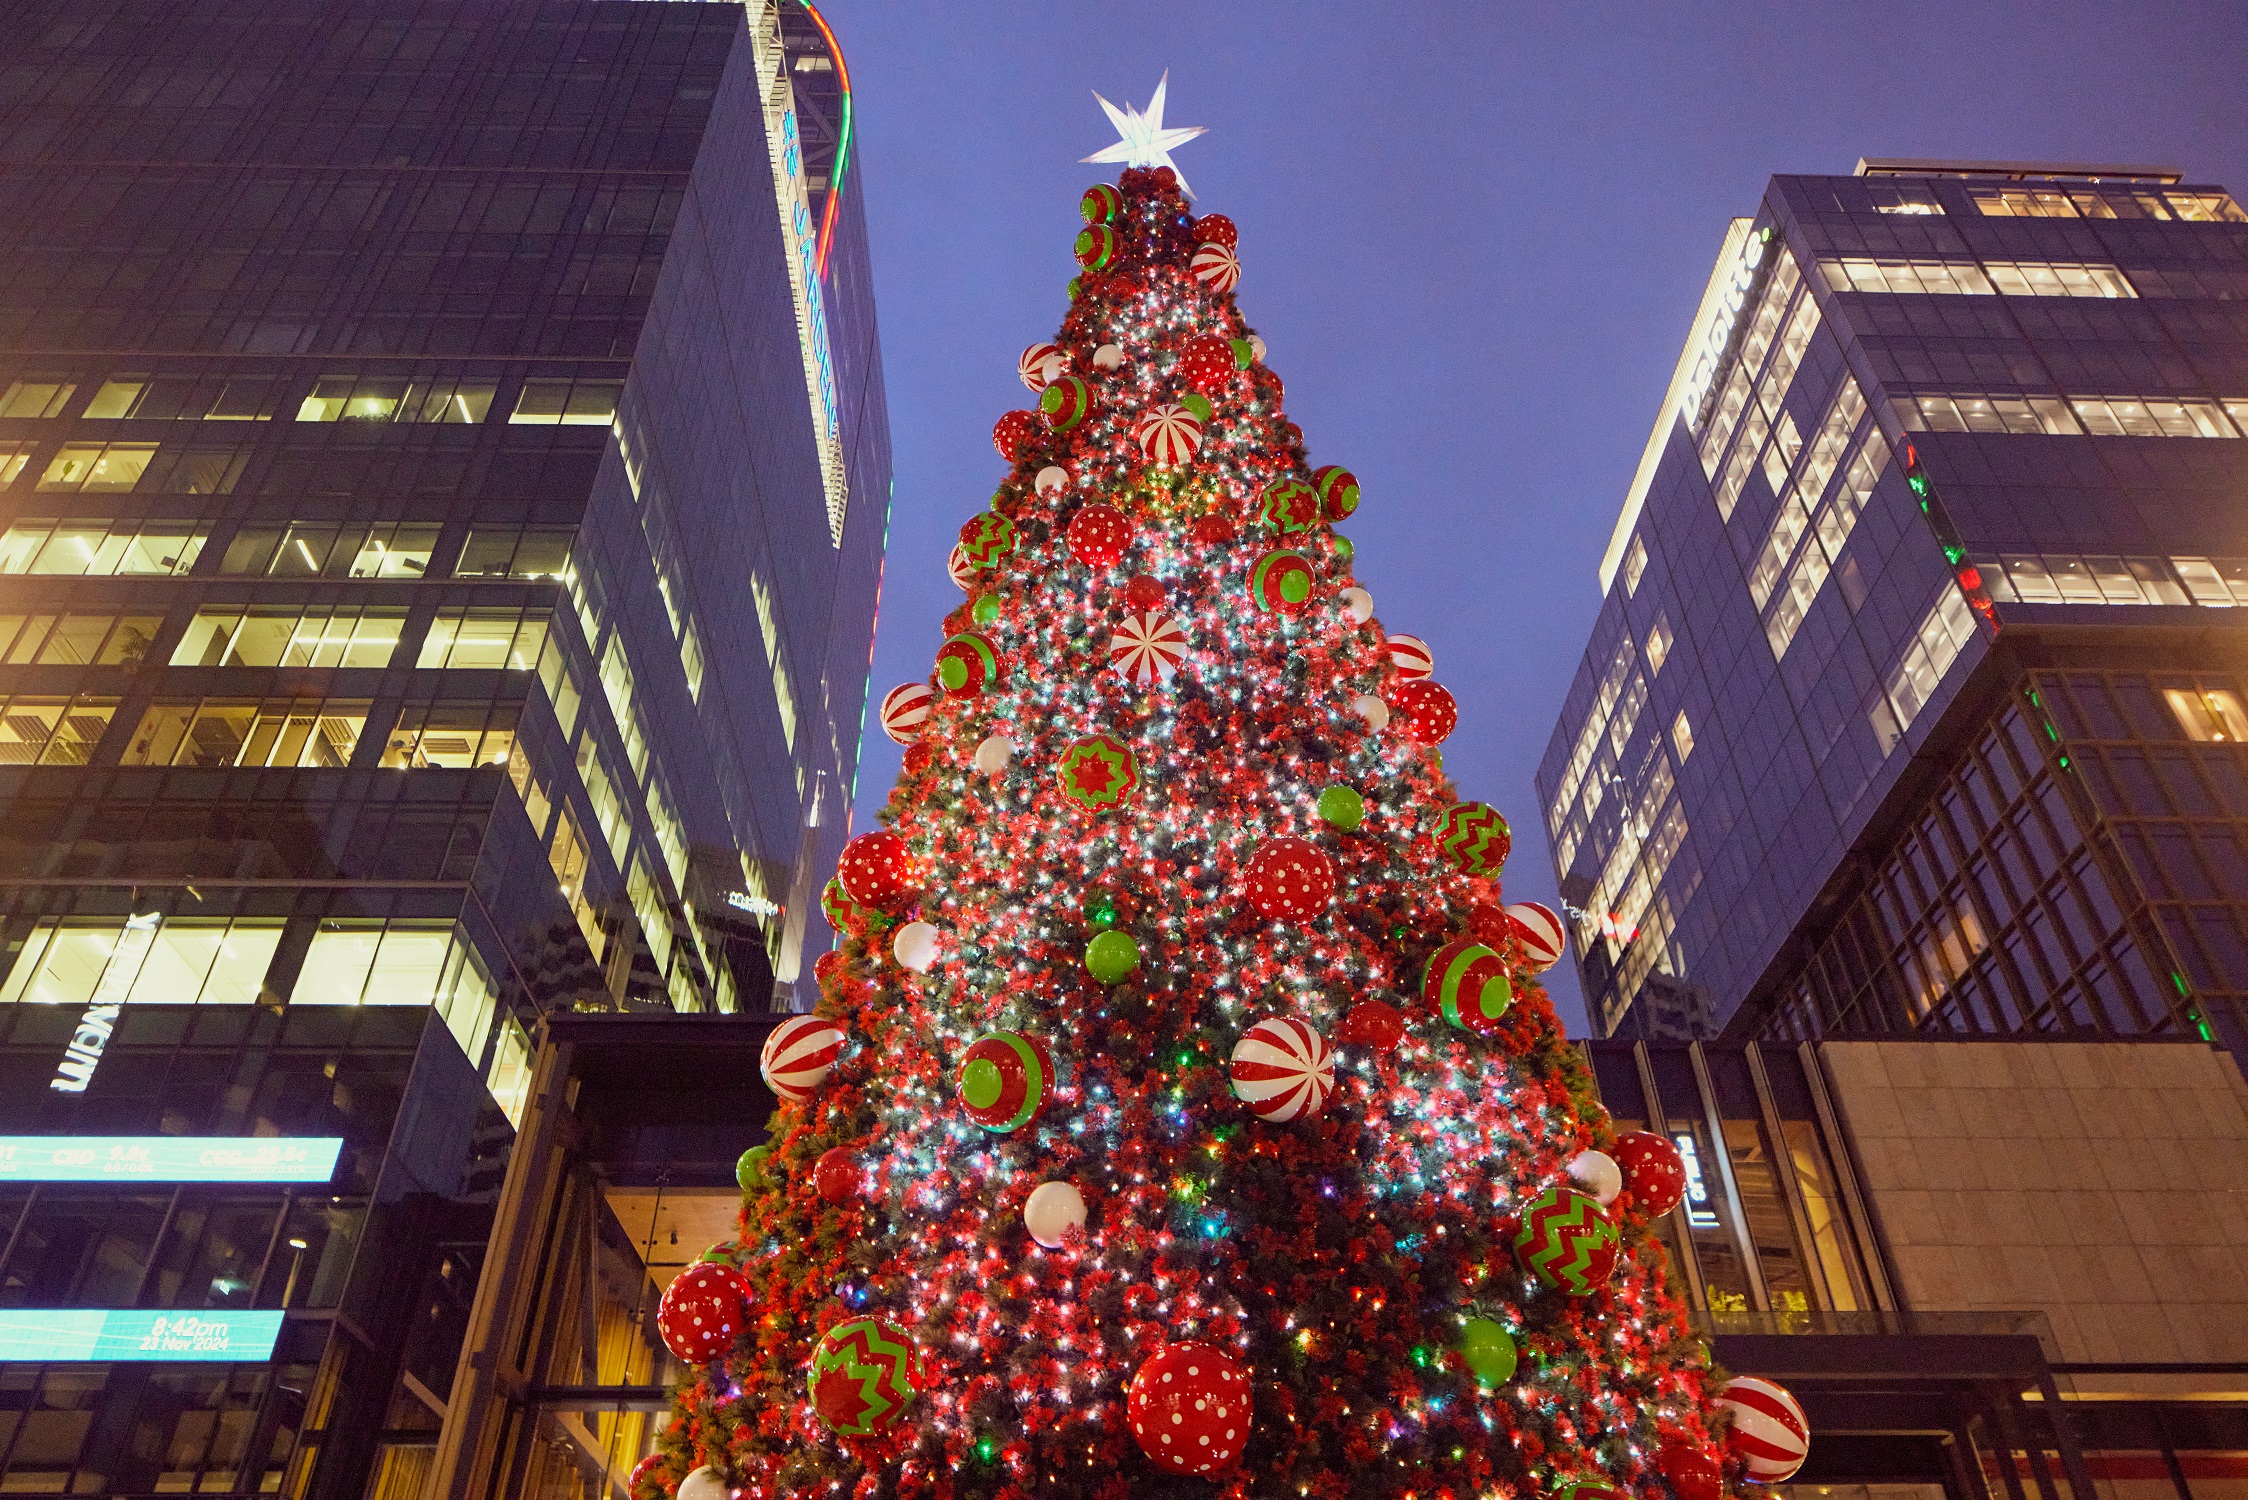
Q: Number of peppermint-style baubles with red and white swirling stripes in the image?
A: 11